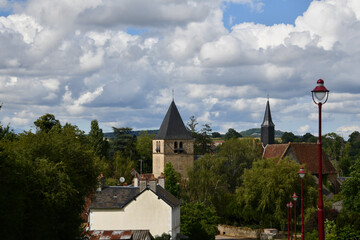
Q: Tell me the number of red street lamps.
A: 5